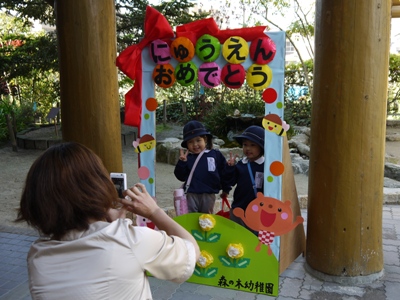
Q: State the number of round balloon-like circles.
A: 10